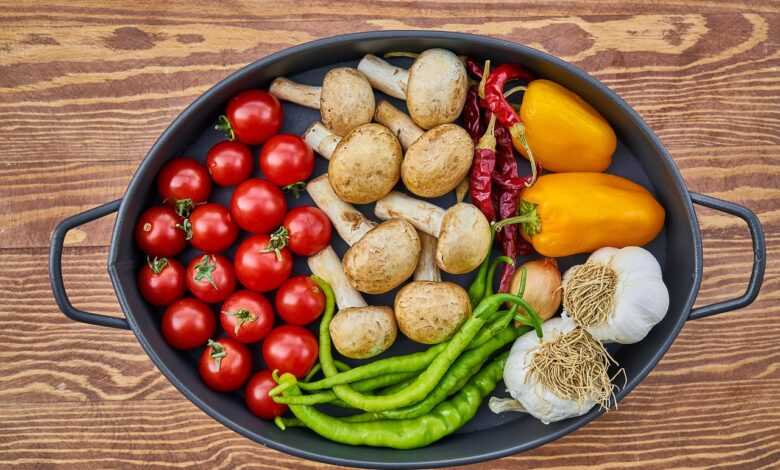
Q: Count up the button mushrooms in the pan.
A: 8